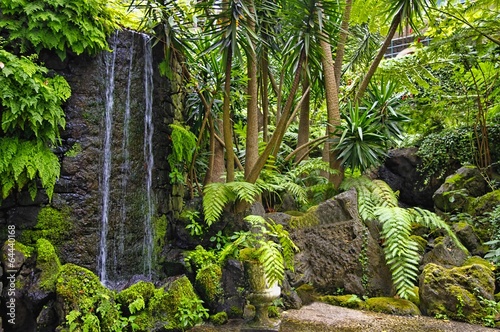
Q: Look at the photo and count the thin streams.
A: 3